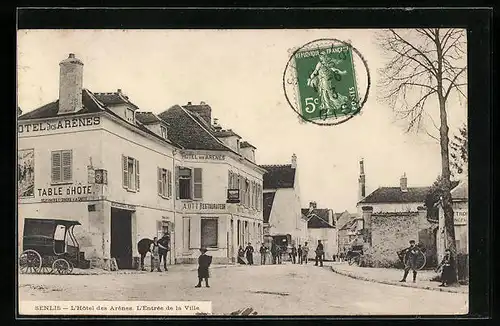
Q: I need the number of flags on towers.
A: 0